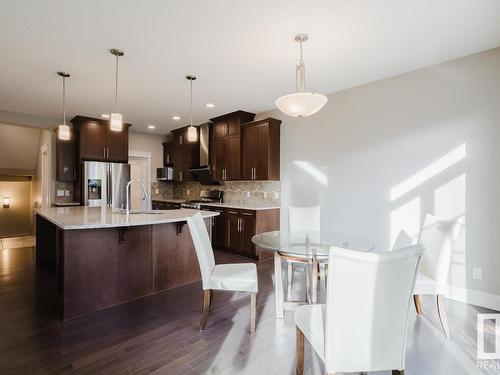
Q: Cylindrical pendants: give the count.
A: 3